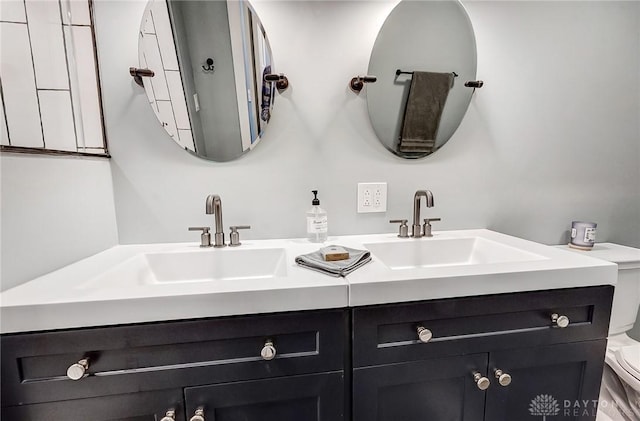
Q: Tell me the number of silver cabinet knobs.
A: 8